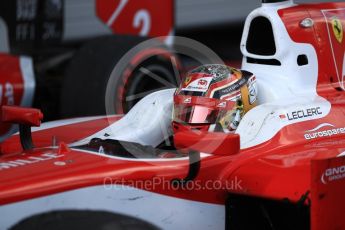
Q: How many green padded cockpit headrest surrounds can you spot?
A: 0